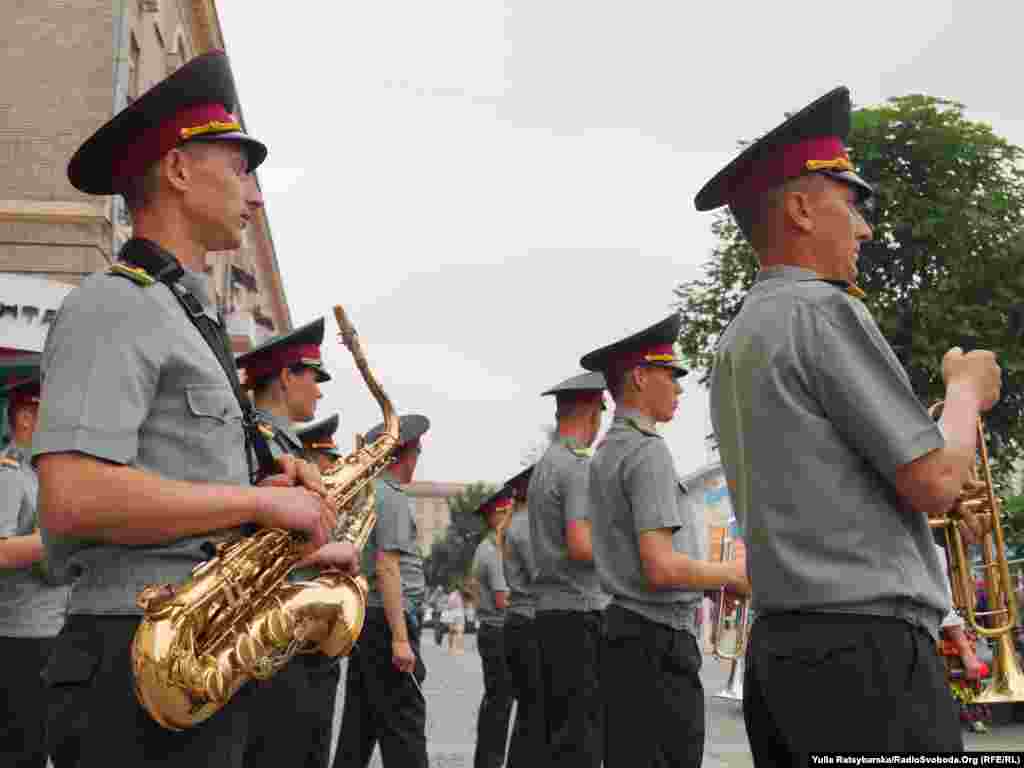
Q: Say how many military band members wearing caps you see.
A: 10